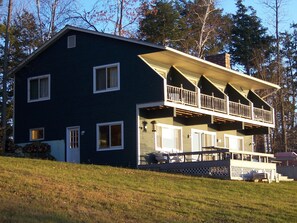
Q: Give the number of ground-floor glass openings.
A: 6